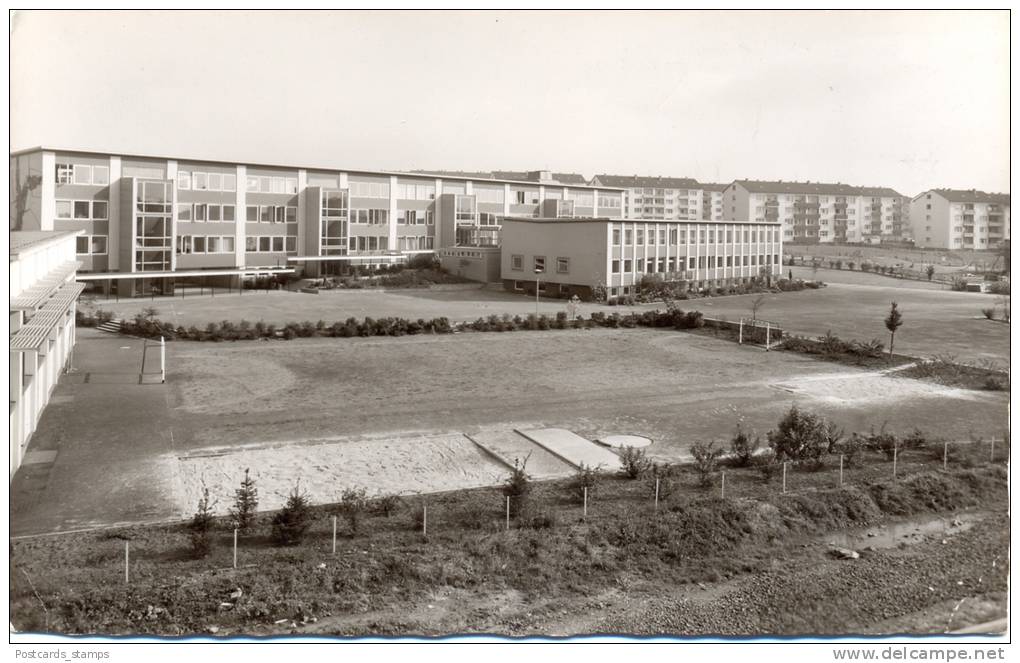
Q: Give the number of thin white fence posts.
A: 13